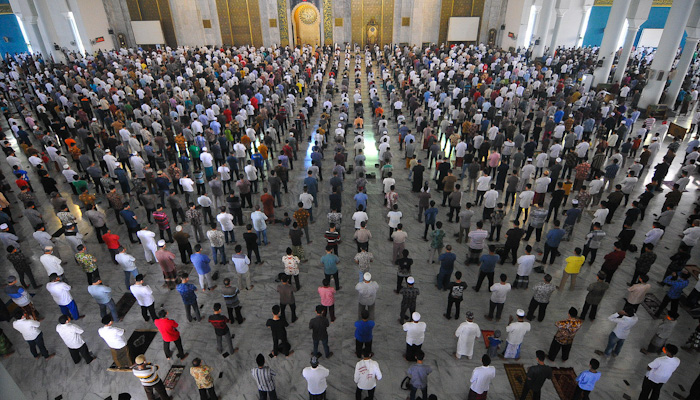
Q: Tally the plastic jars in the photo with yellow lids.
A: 0